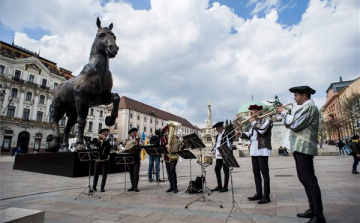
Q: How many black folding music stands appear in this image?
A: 6